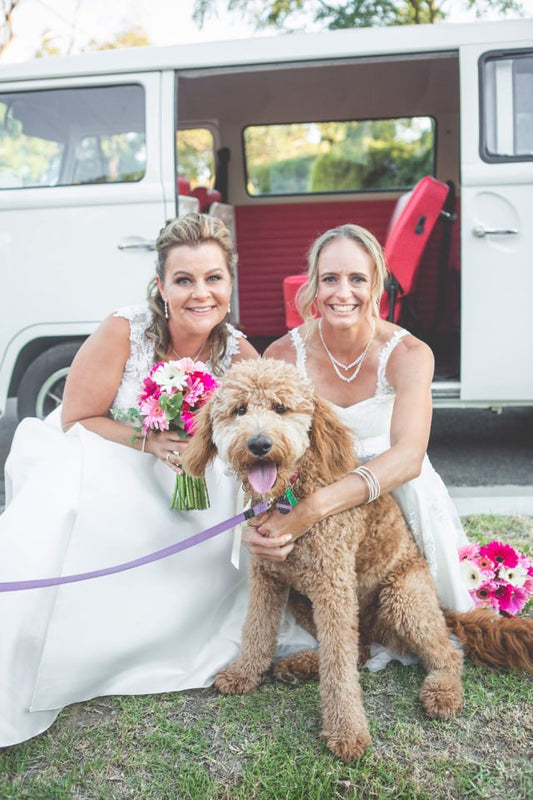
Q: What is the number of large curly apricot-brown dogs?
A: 1